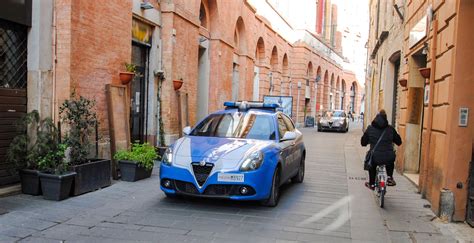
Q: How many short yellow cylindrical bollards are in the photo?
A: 0